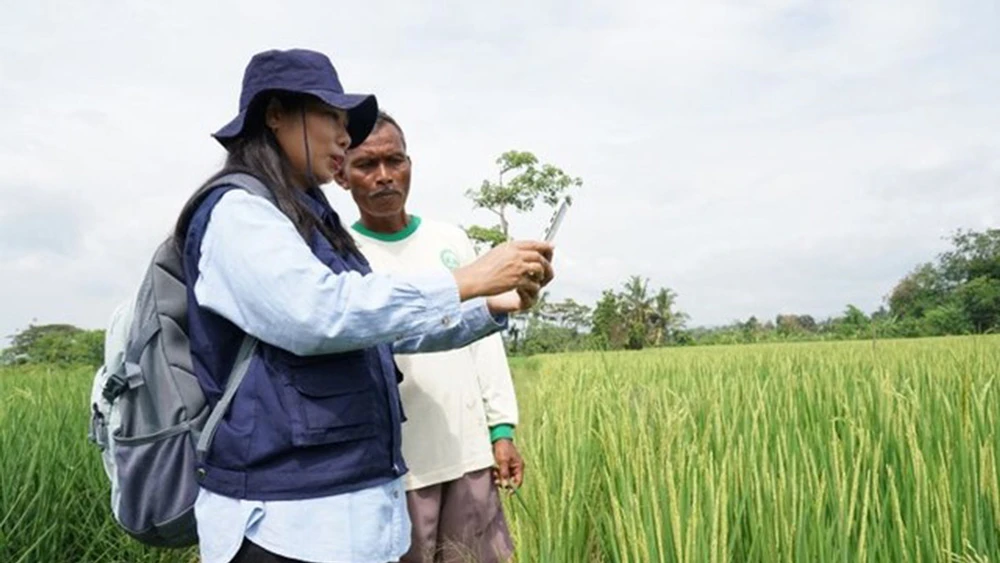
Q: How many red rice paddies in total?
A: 0